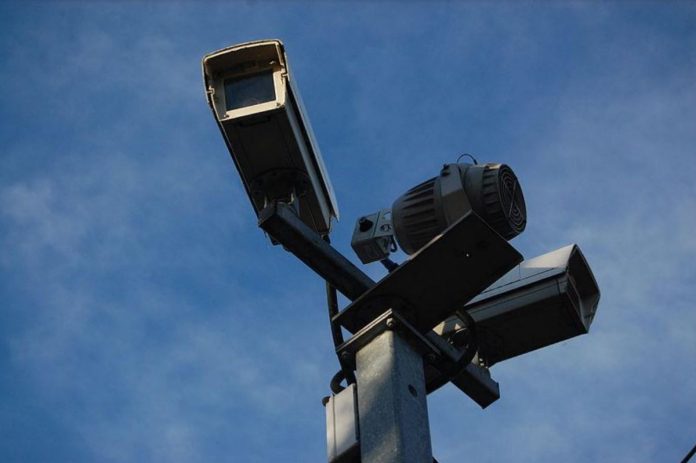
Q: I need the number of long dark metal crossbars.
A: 1